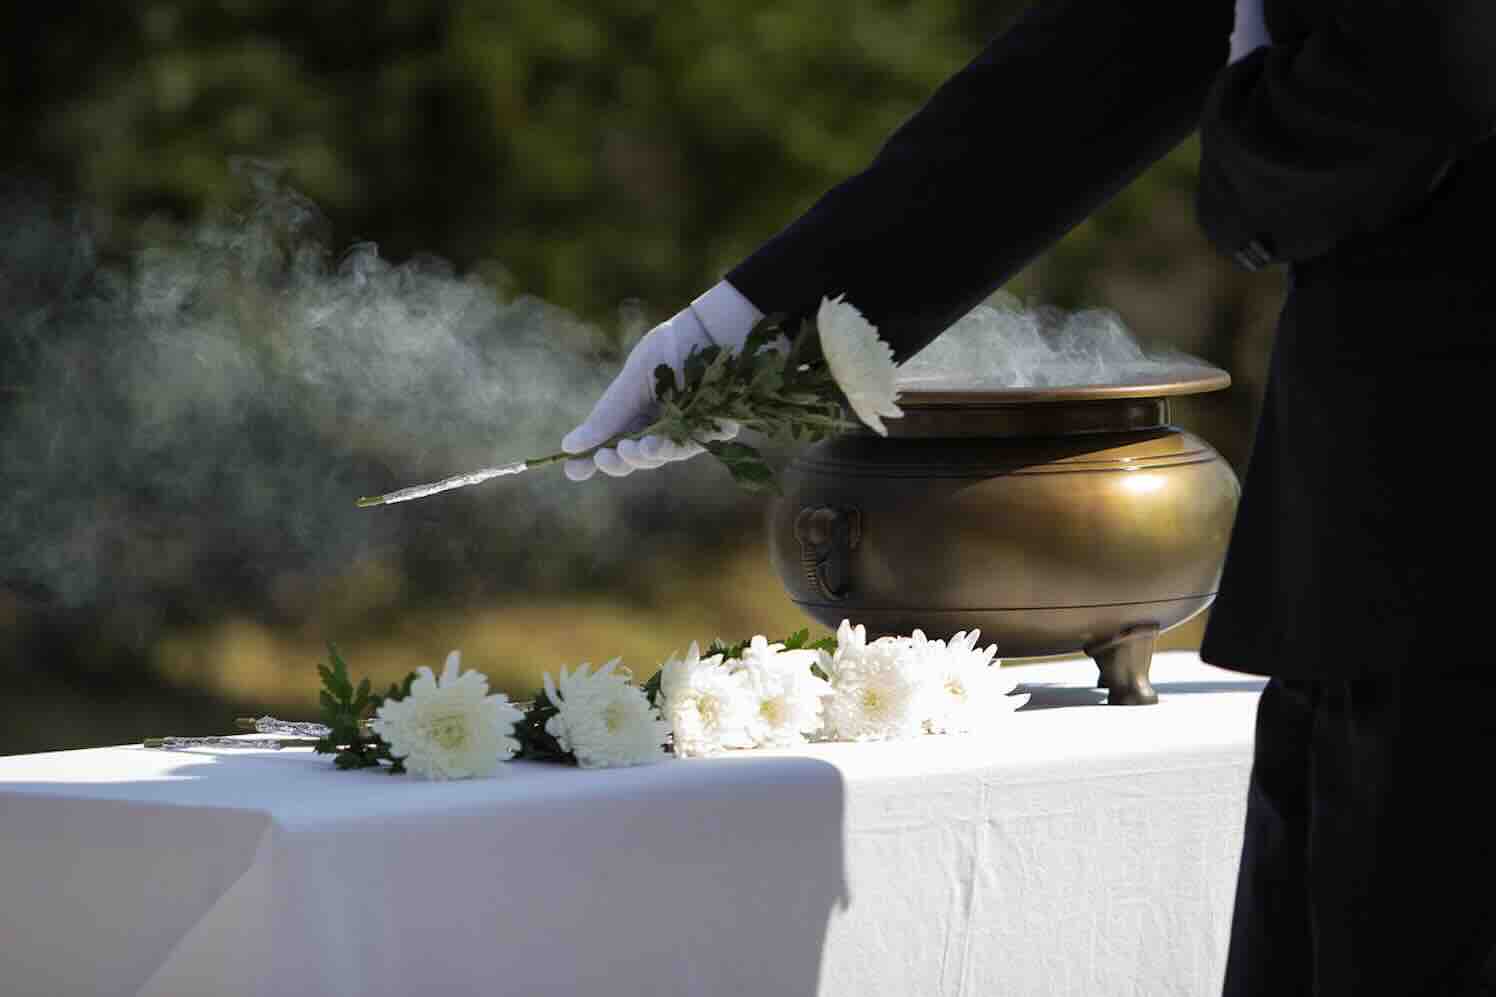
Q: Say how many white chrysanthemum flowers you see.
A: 7